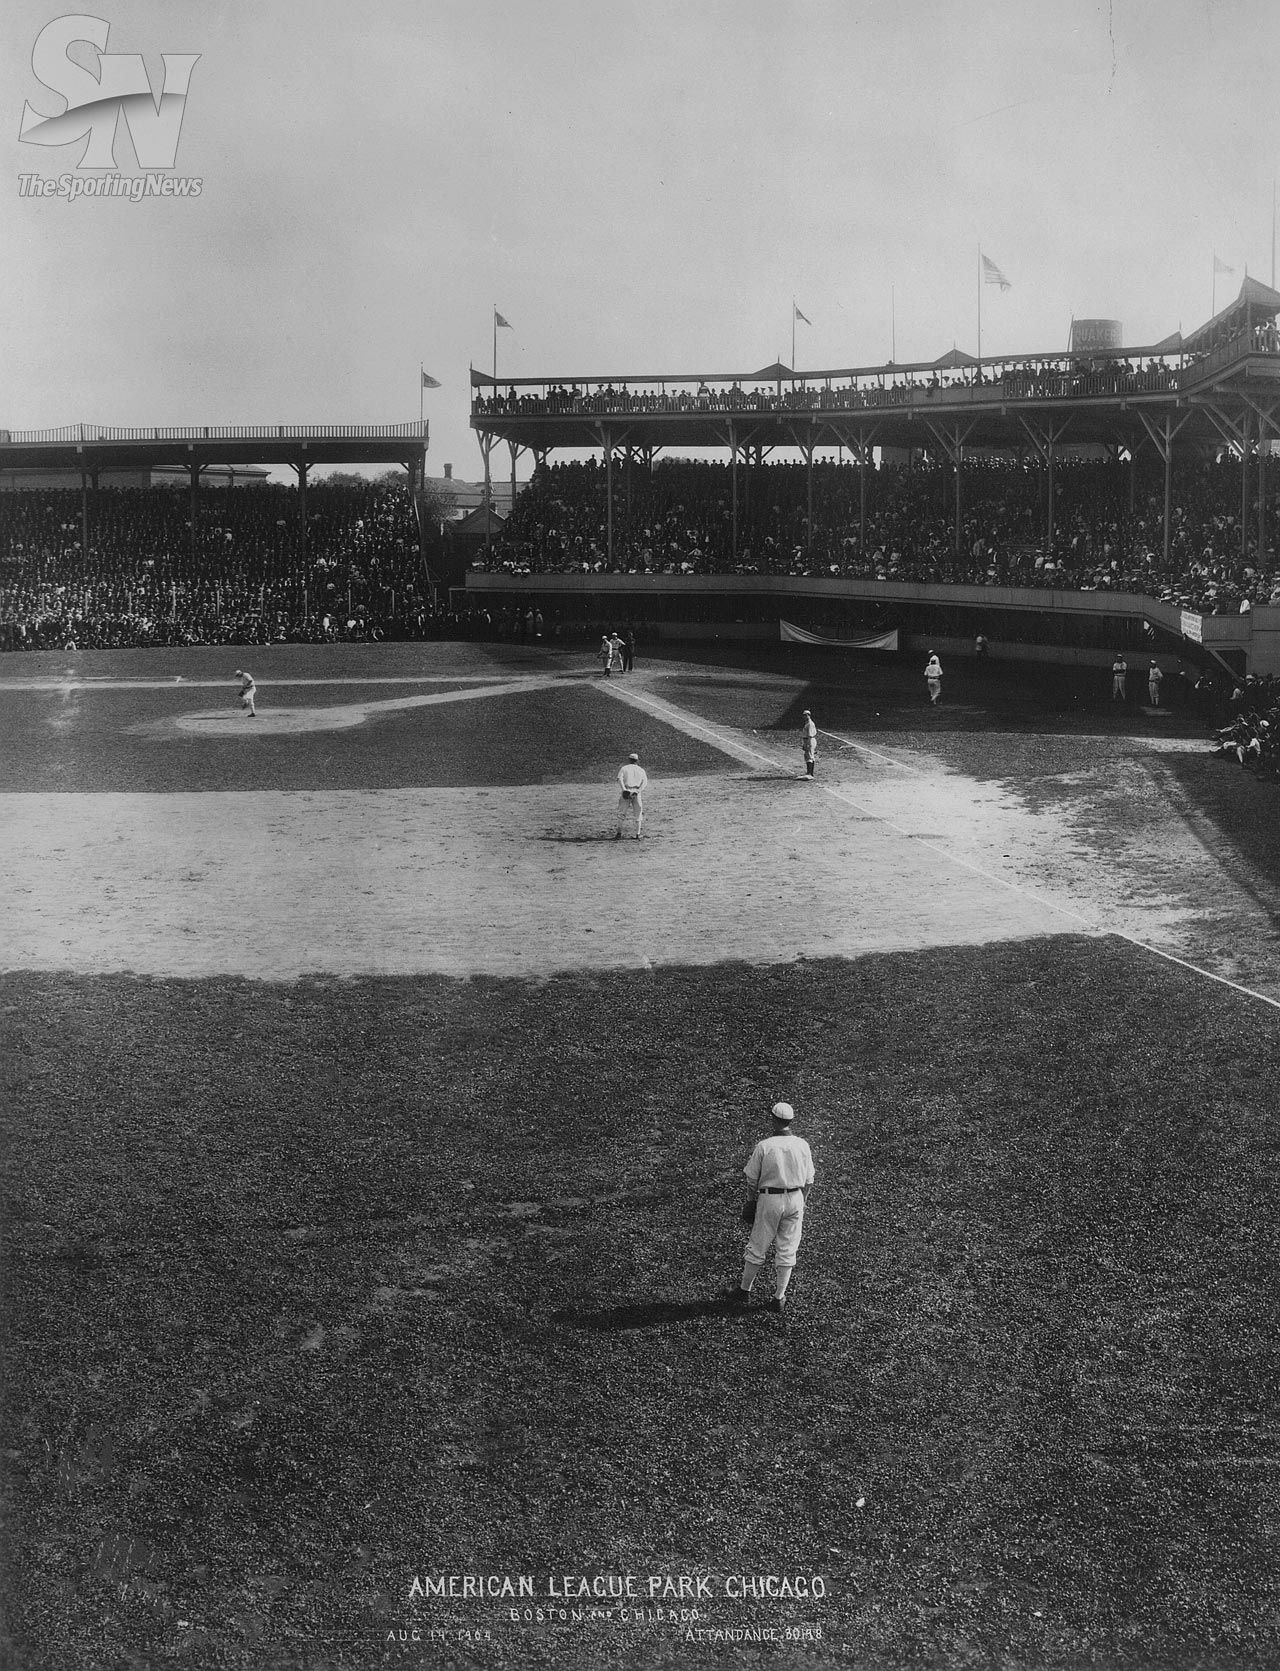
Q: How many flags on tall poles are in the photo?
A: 5